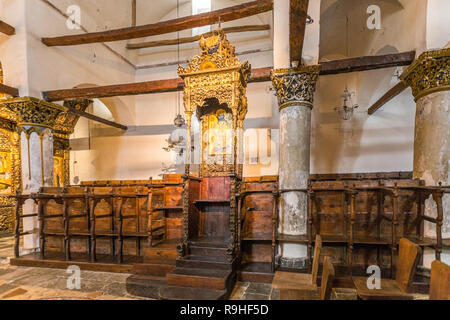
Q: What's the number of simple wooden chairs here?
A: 4